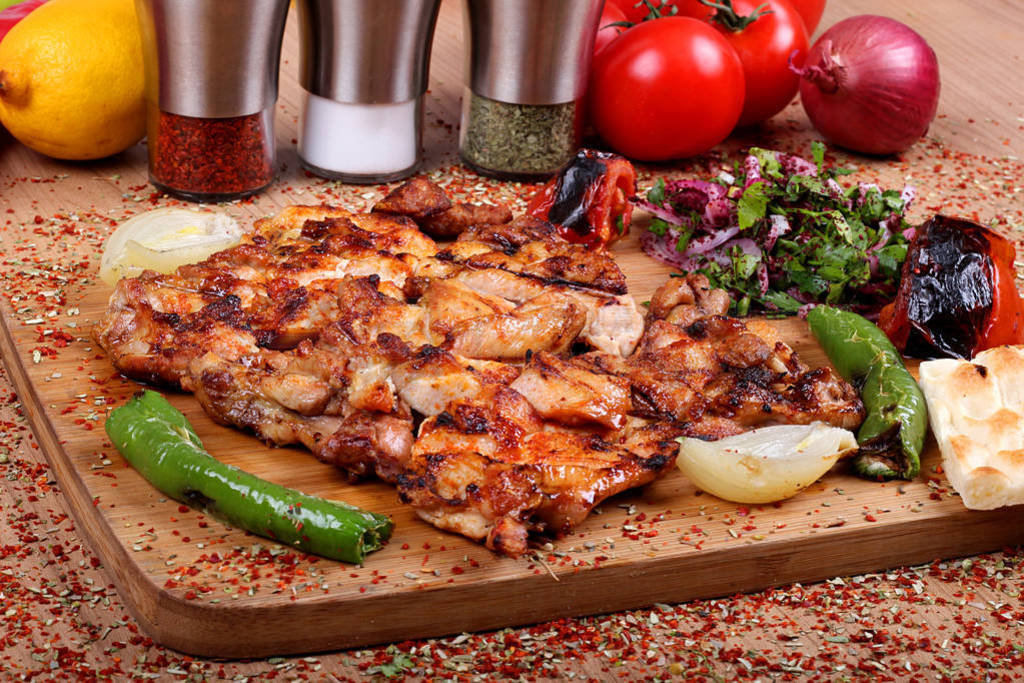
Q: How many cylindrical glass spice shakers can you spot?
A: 3